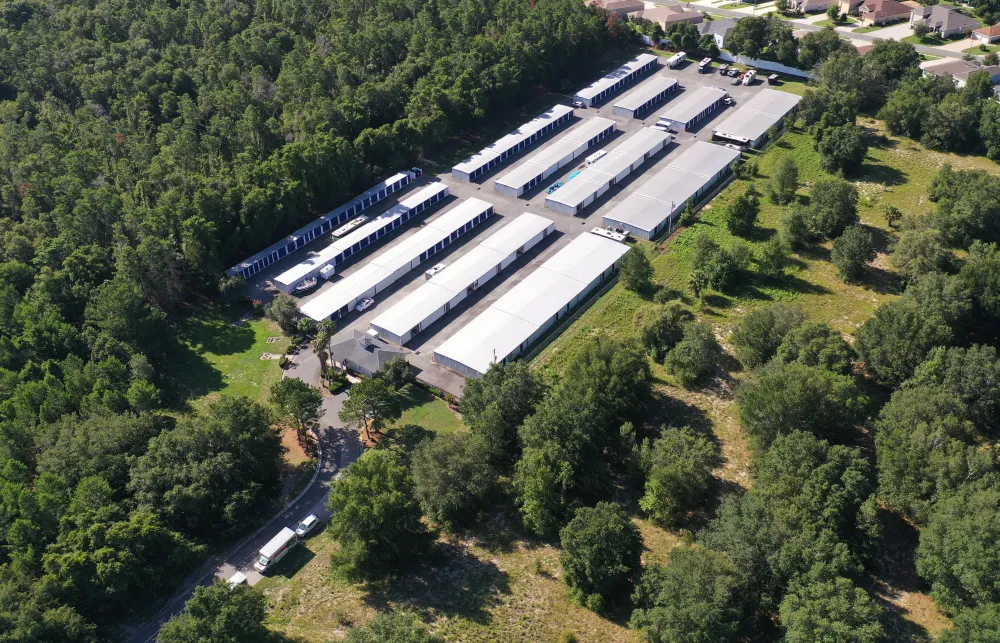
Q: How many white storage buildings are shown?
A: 13